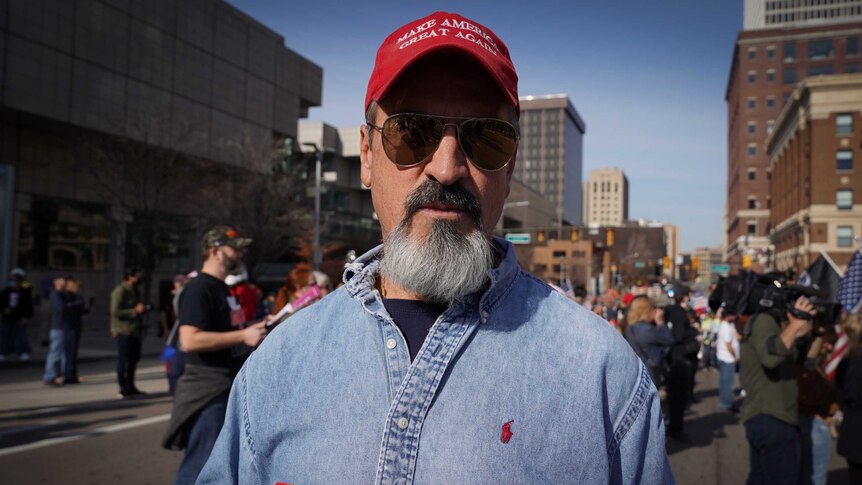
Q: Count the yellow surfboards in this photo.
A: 0